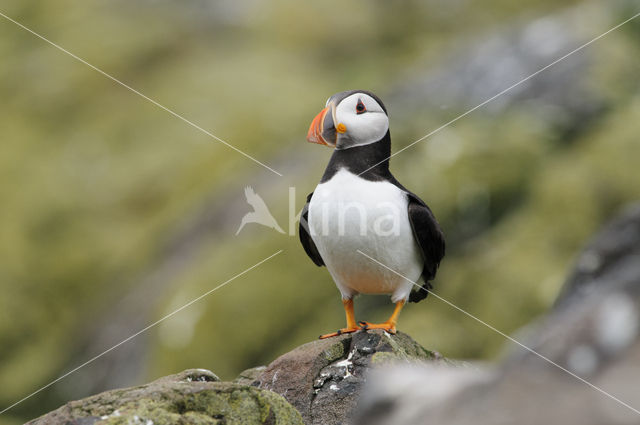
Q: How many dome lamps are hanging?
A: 0